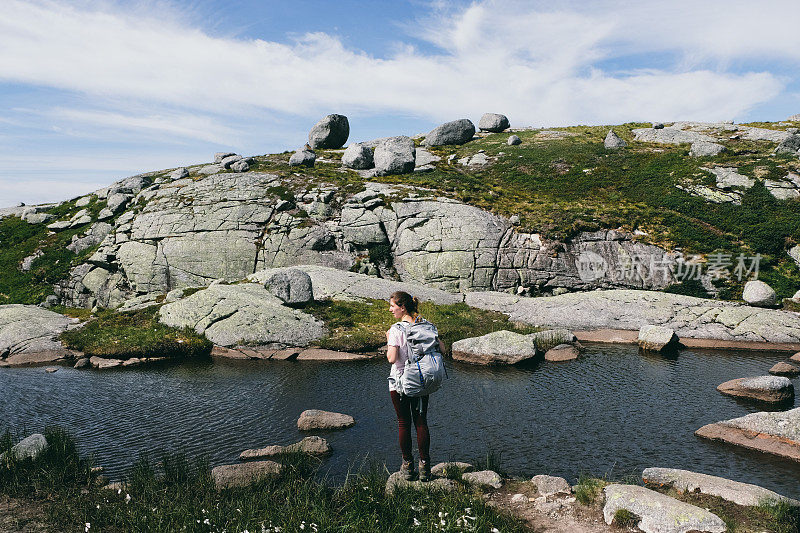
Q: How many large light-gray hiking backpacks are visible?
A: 1